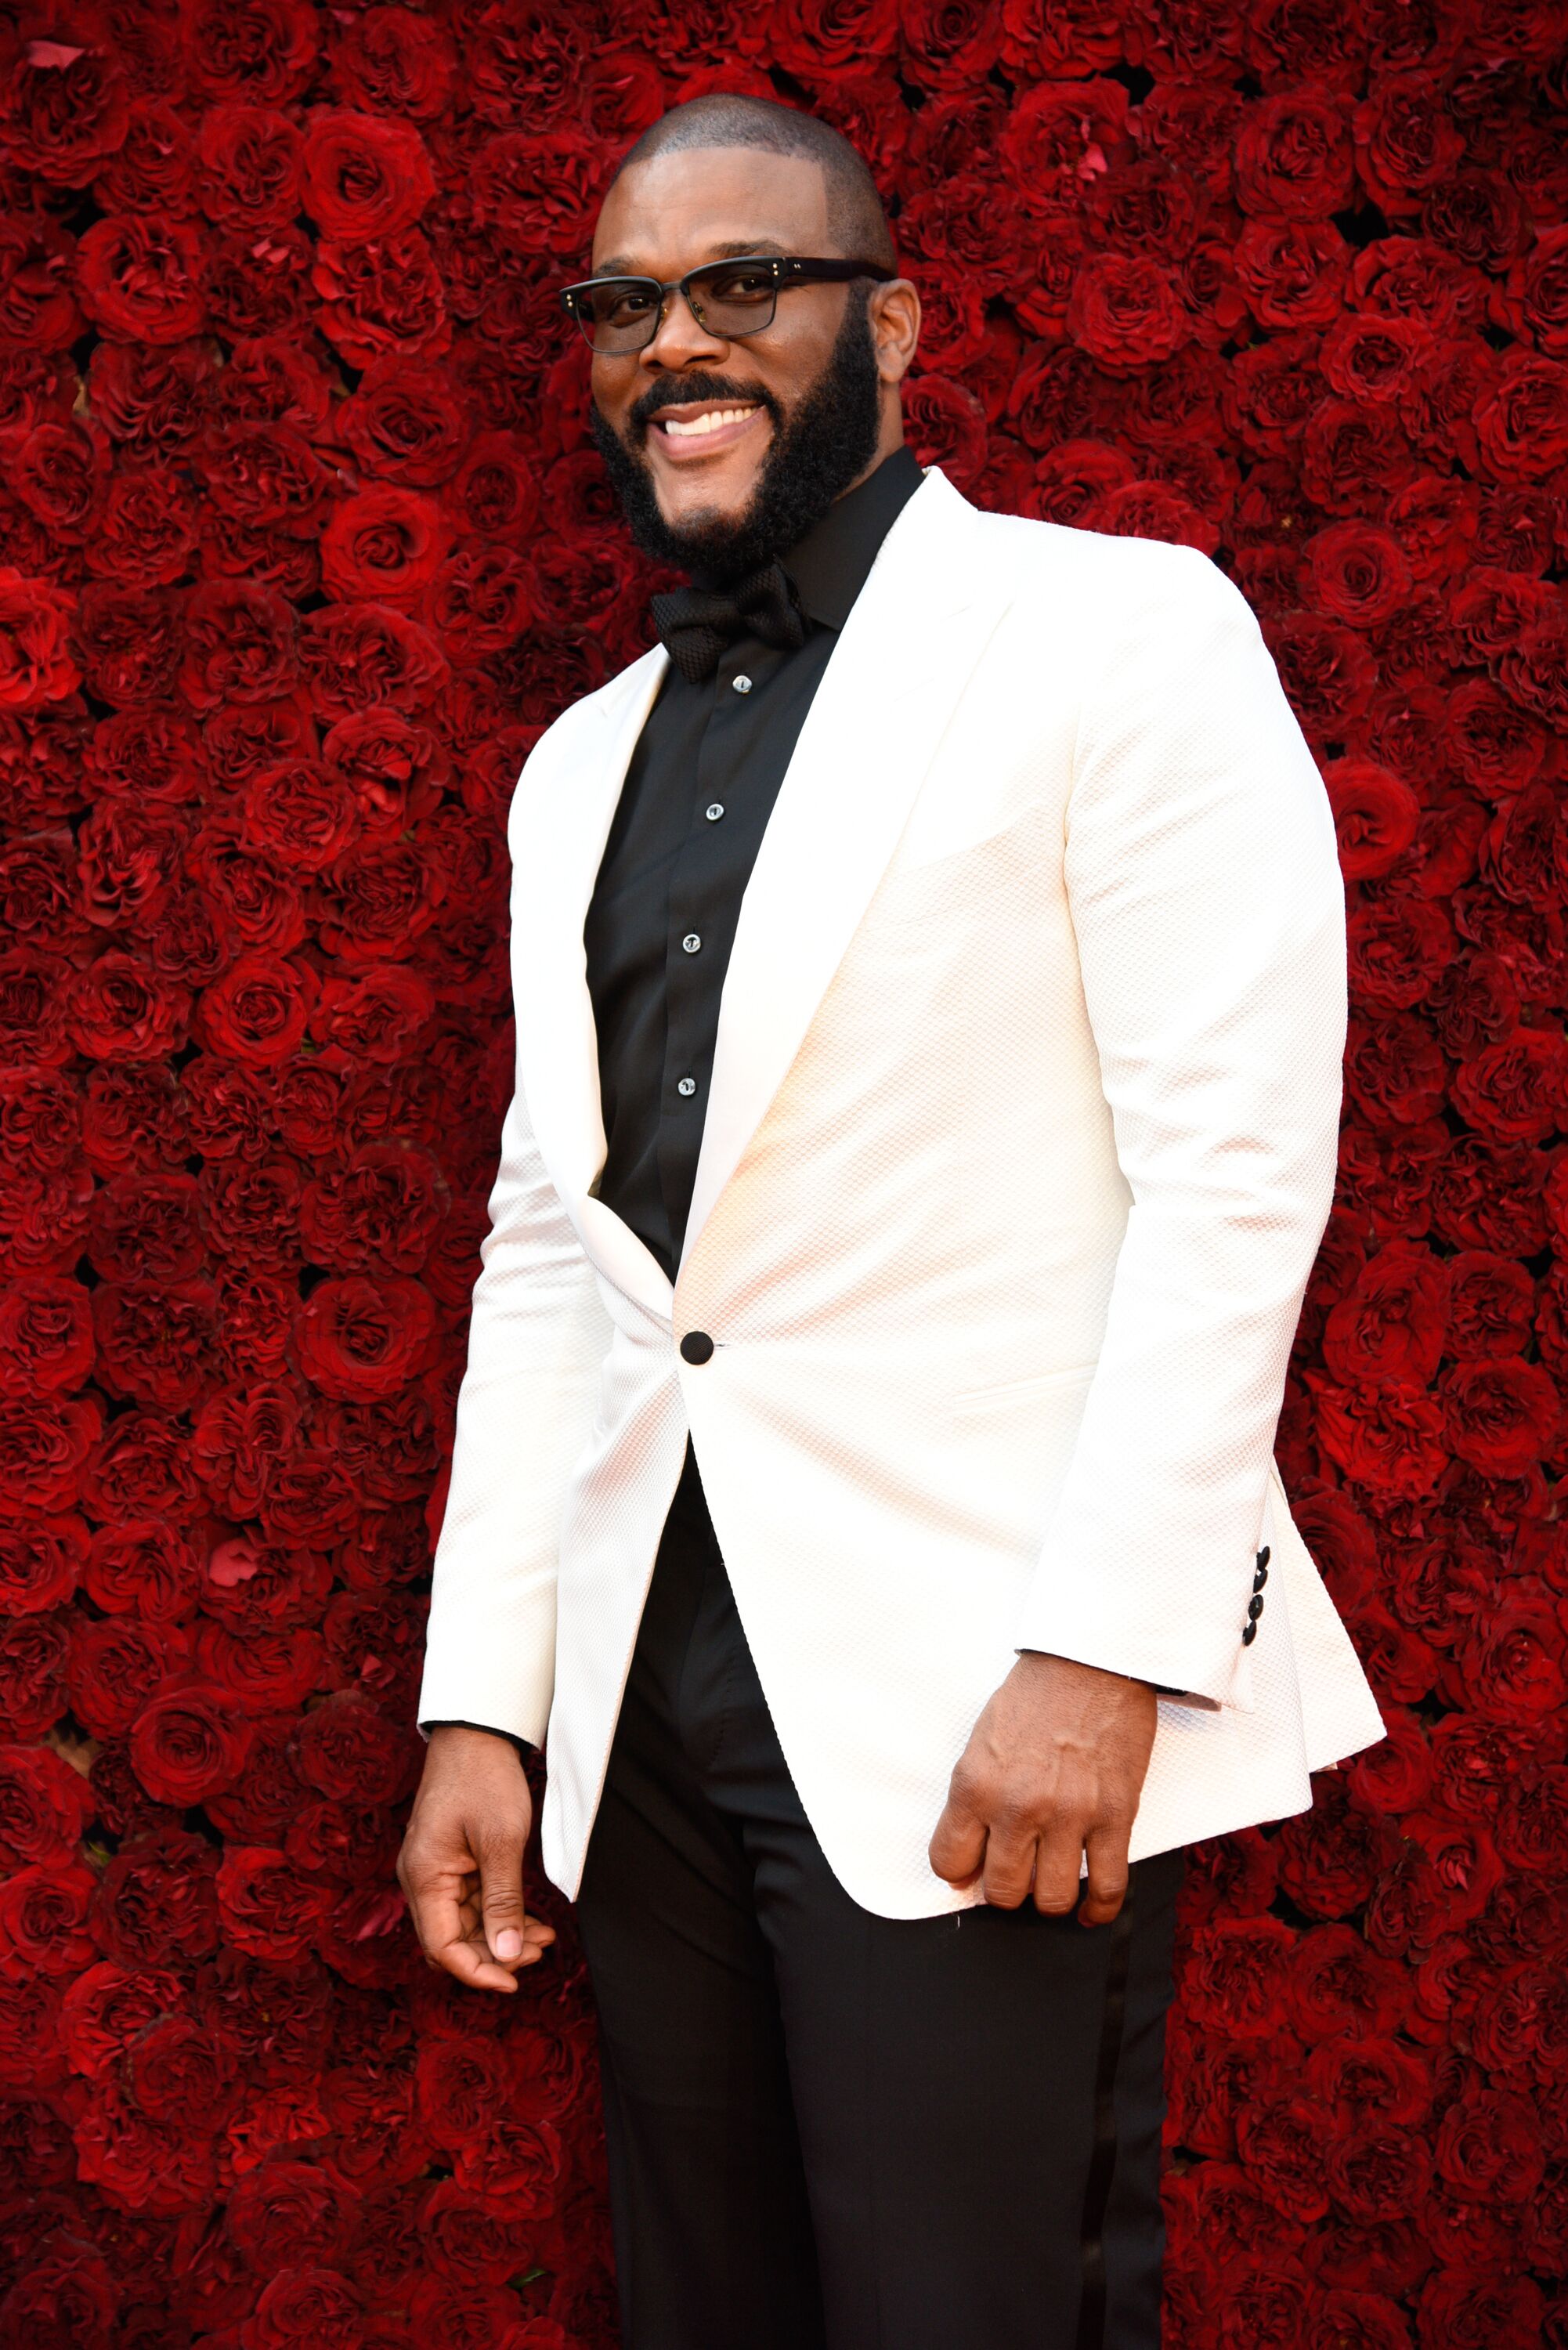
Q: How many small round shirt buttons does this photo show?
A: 4